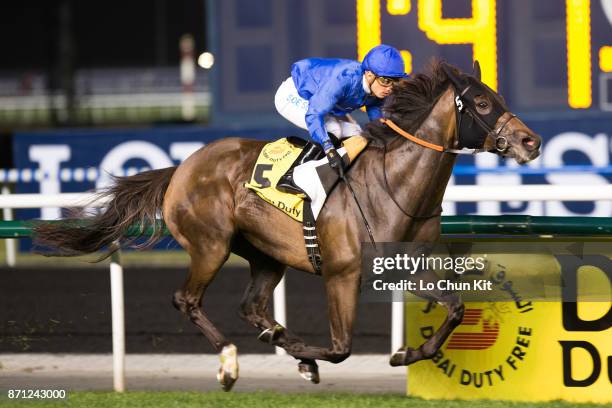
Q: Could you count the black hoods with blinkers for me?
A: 1